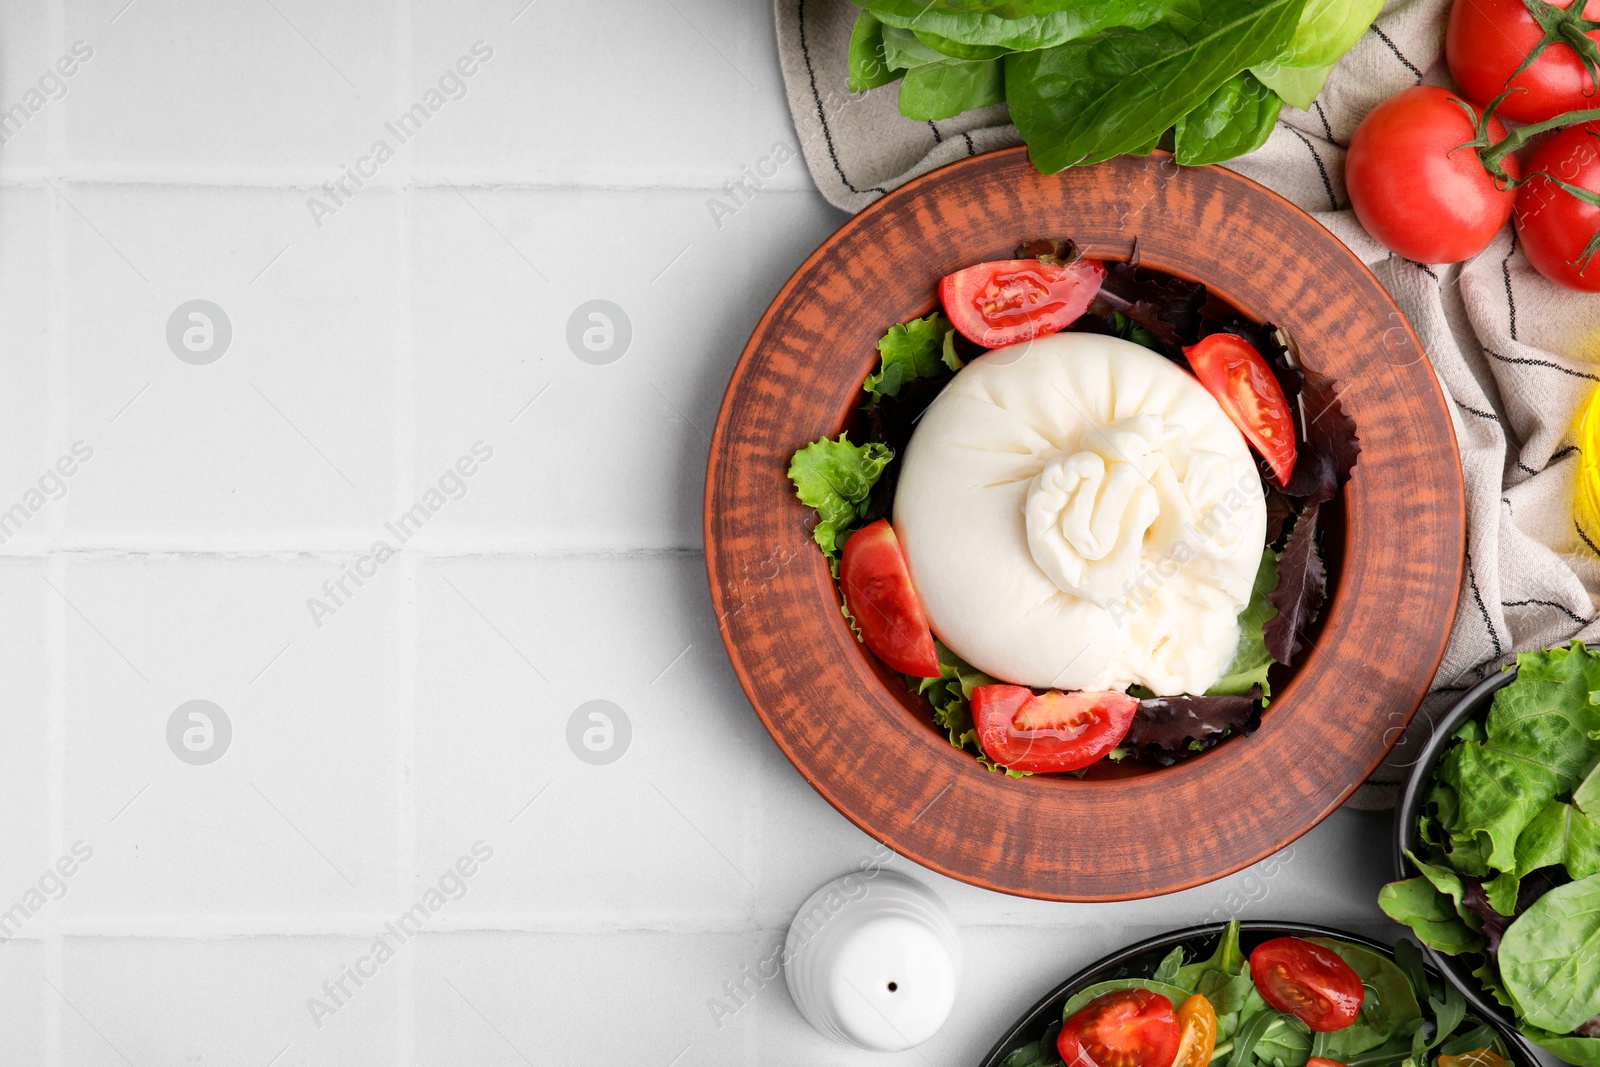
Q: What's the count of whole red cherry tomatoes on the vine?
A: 3